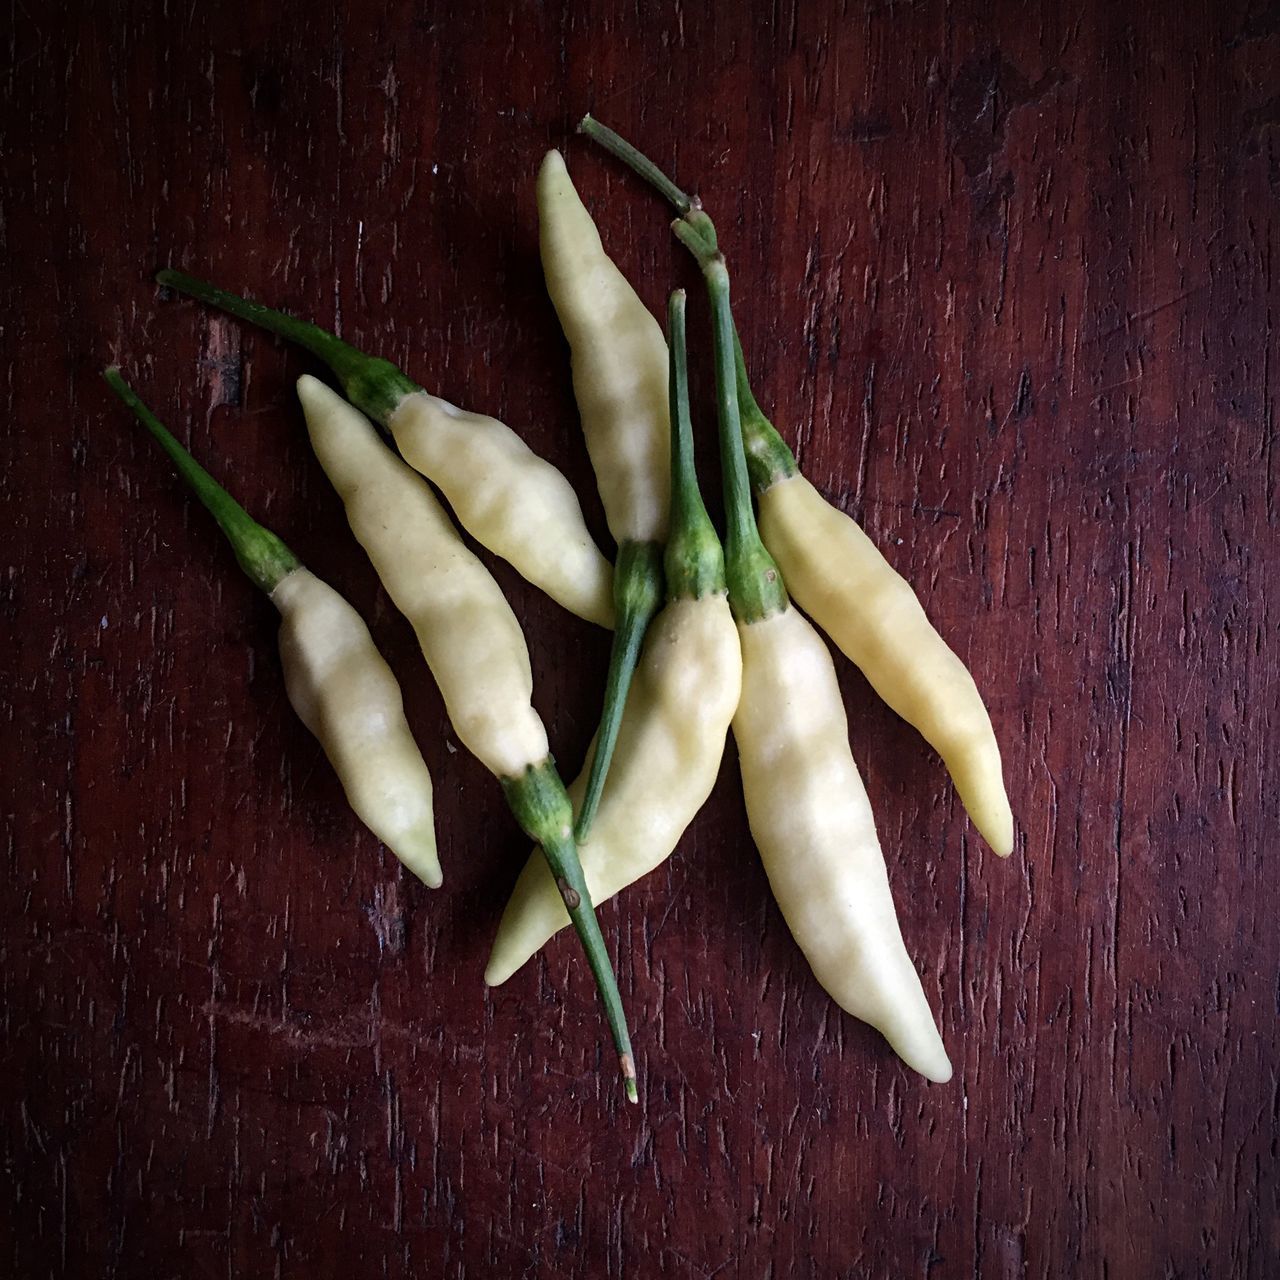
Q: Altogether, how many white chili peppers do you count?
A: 7